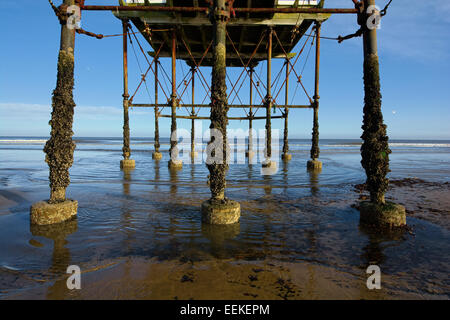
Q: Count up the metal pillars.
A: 11